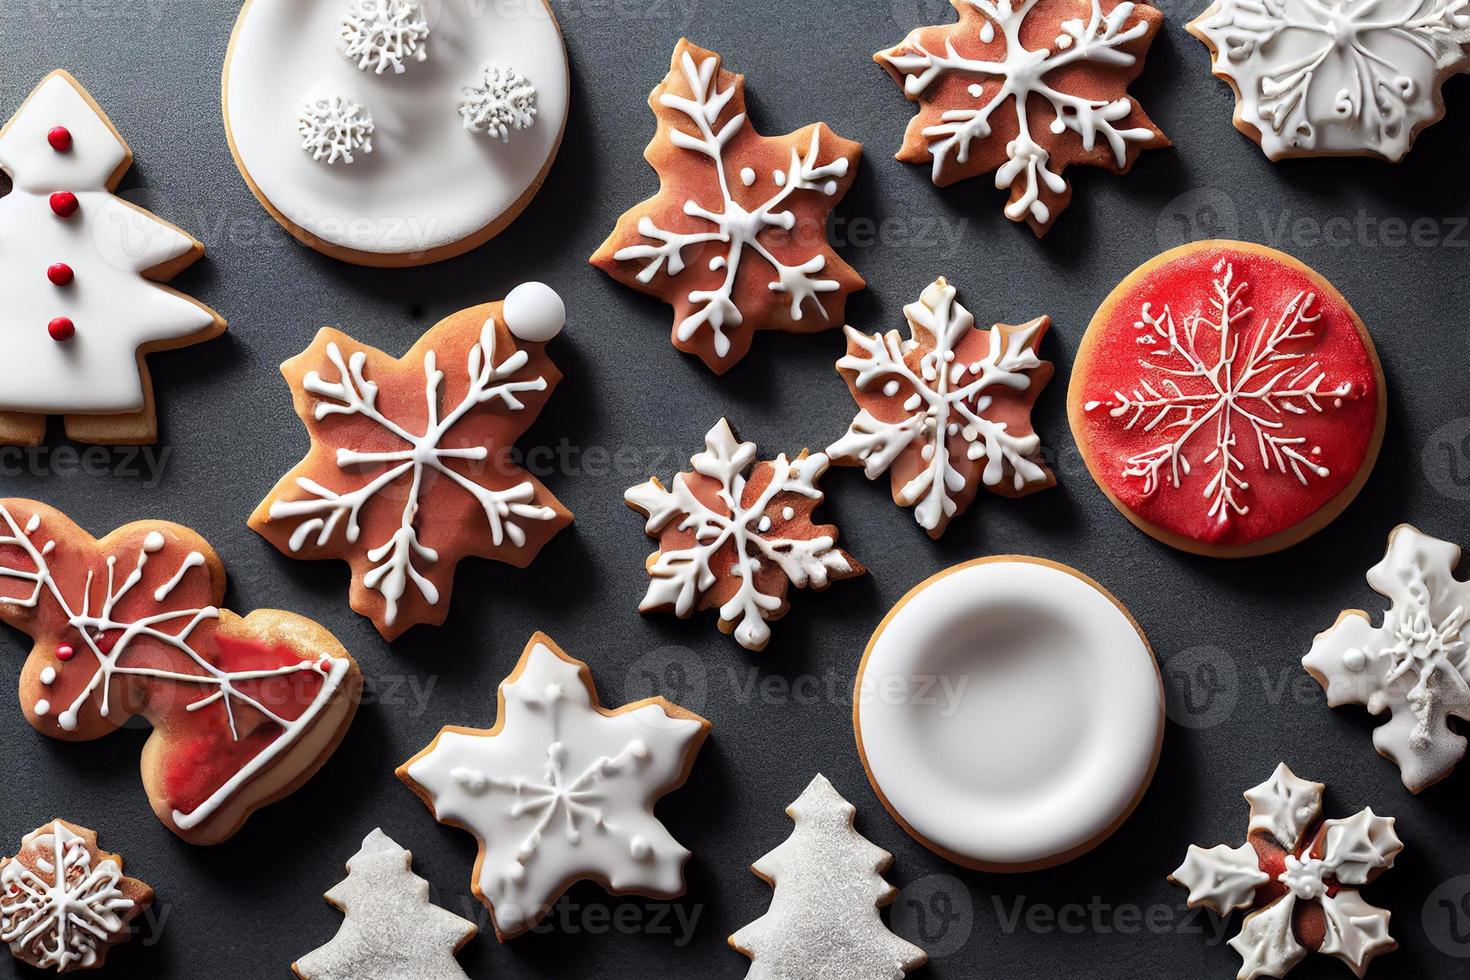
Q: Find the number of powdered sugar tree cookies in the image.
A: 2